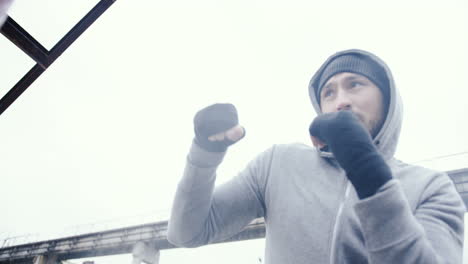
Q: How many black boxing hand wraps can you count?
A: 2